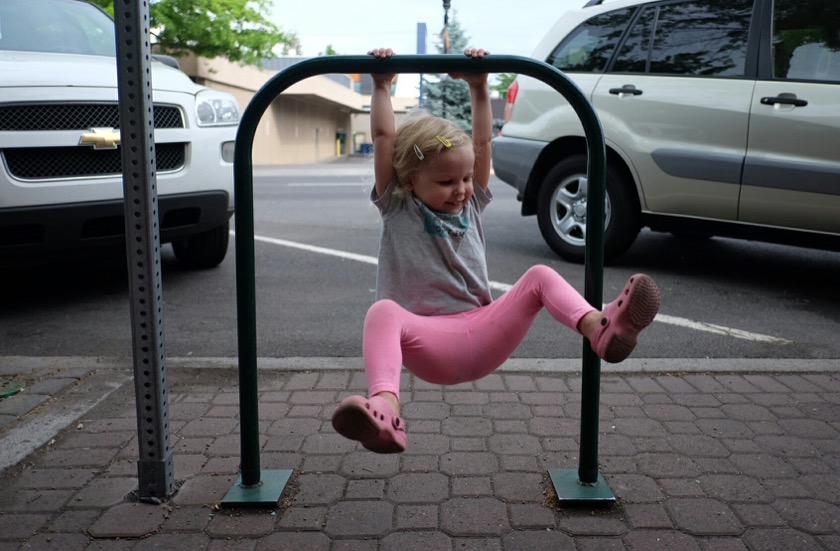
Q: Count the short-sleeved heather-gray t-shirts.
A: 1